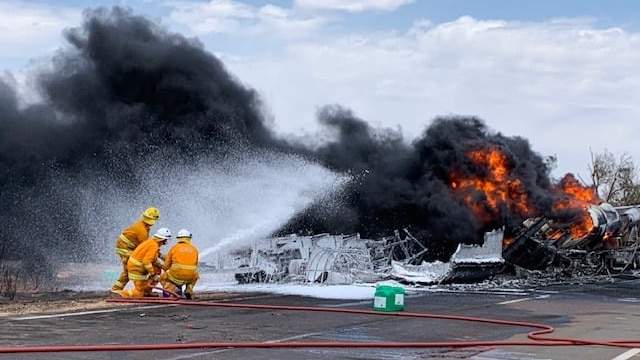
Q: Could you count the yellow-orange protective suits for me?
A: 3